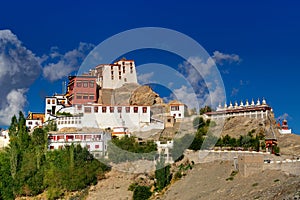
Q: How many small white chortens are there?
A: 9